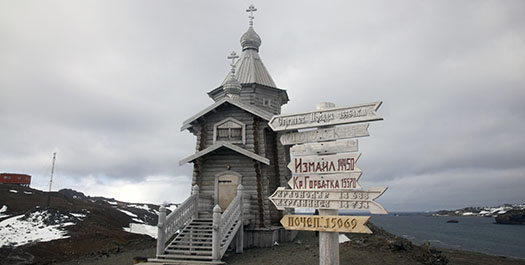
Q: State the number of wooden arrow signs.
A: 7